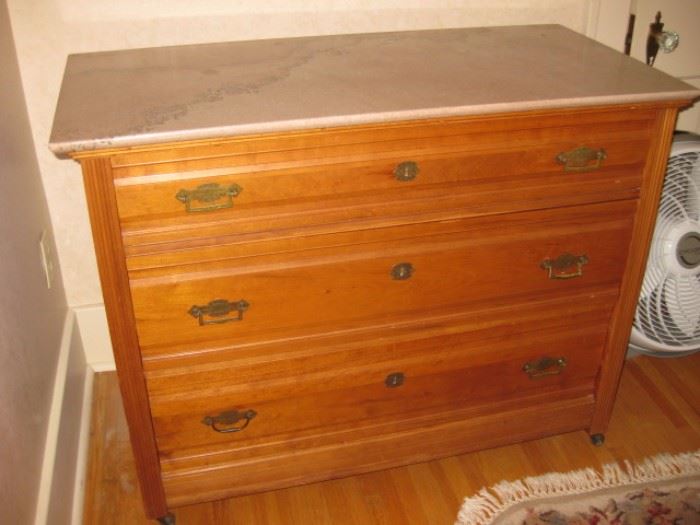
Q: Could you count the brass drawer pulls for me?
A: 6